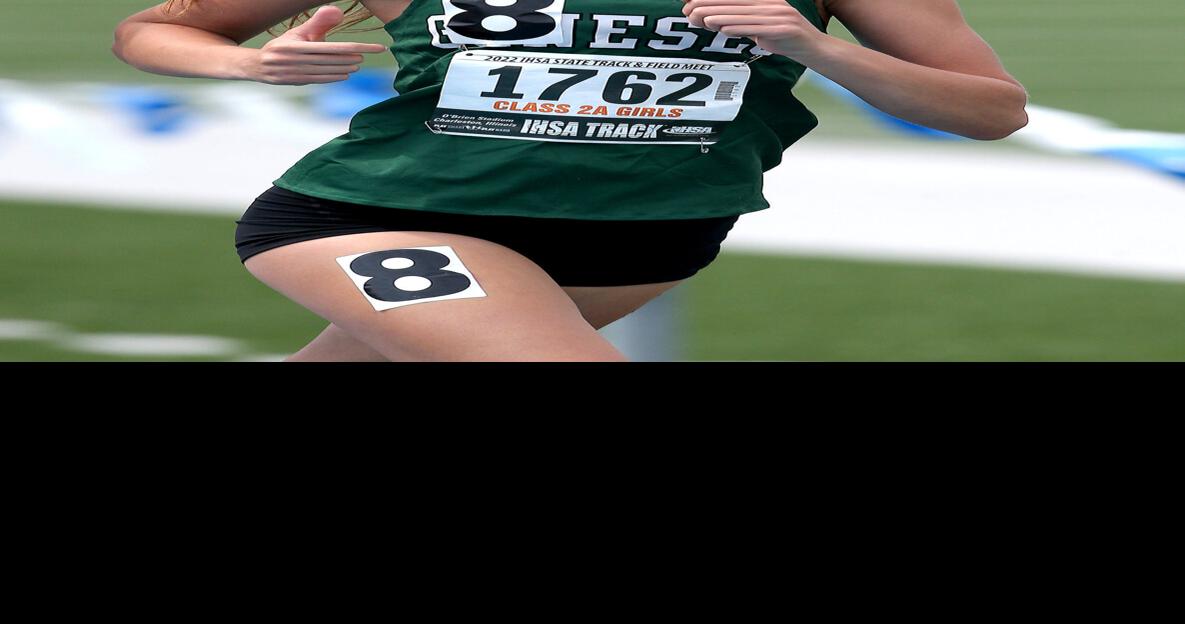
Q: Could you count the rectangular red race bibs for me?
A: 0